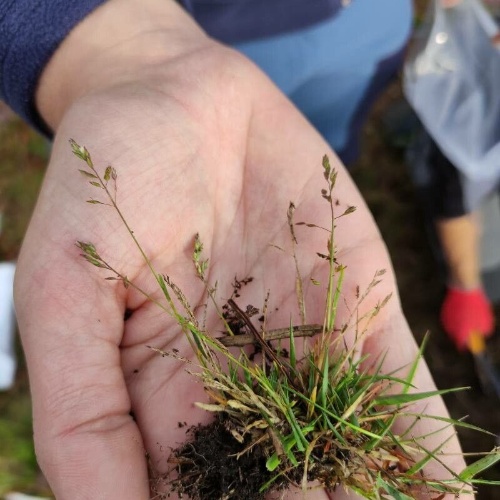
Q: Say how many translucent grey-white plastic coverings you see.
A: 1